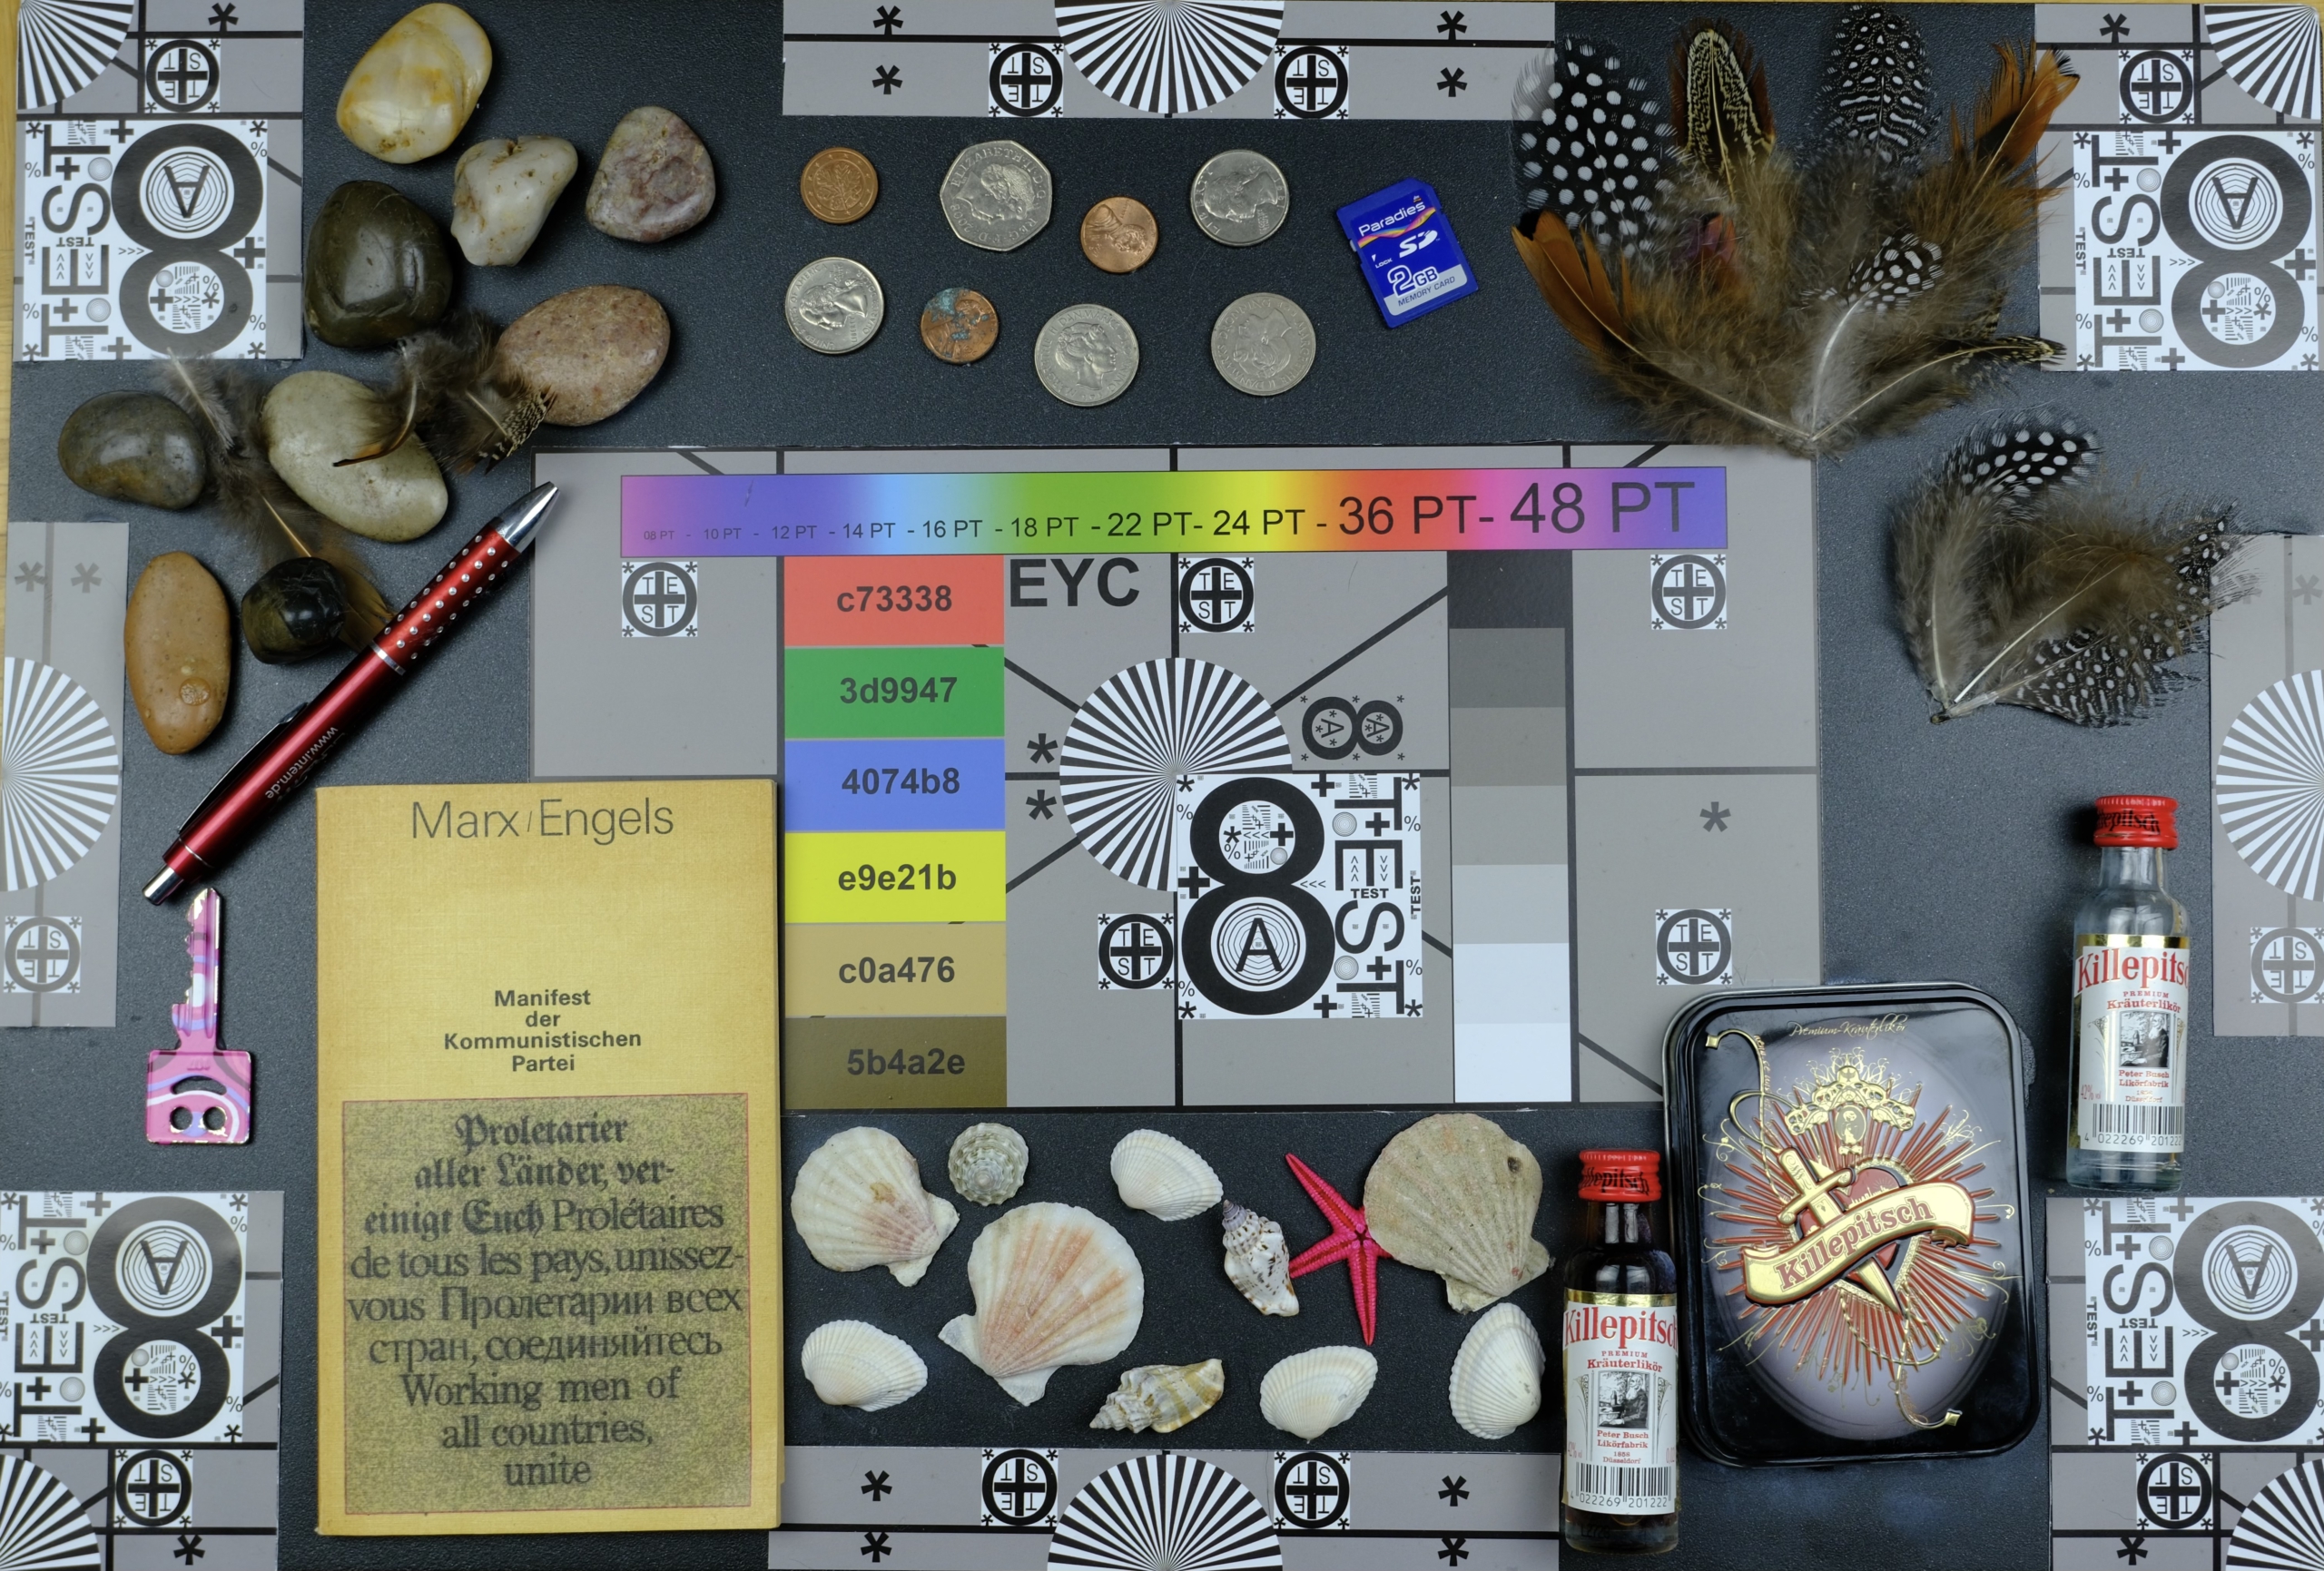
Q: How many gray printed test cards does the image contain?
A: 9